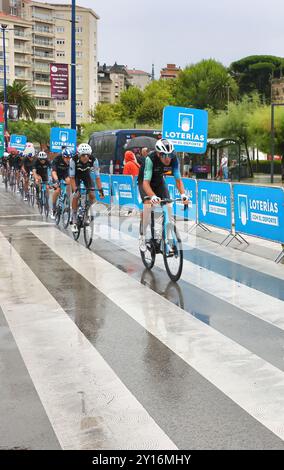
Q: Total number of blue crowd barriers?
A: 6